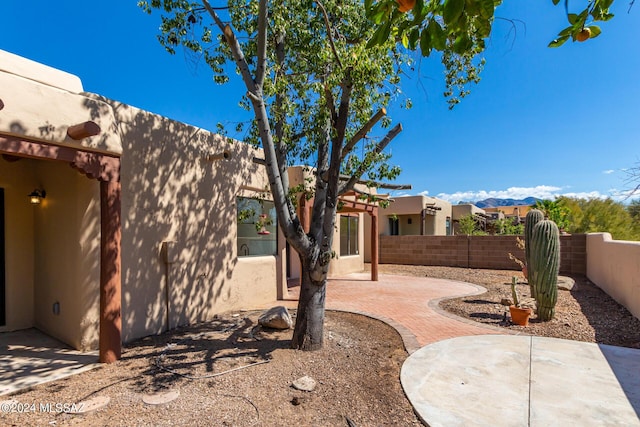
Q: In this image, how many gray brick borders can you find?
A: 2